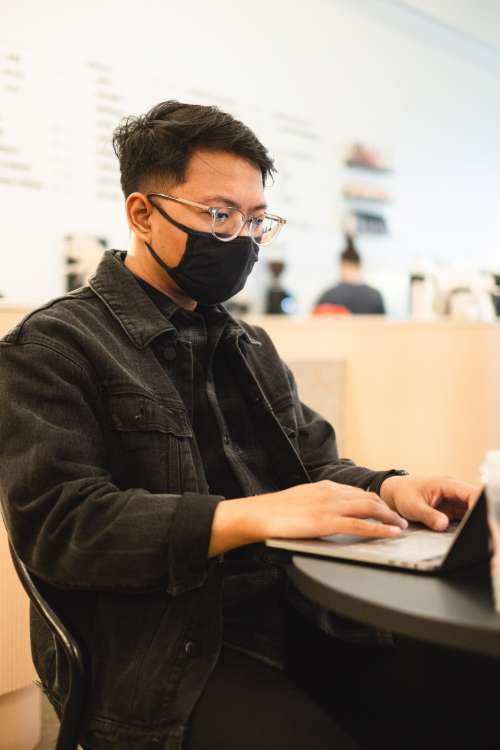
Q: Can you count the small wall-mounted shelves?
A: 3